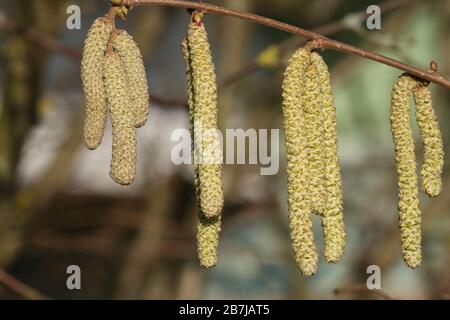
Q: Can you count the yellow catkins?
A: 10